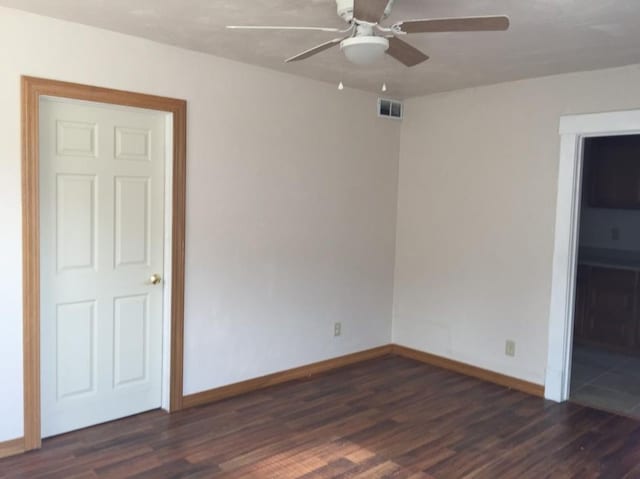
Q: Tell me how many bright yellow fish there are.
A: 0